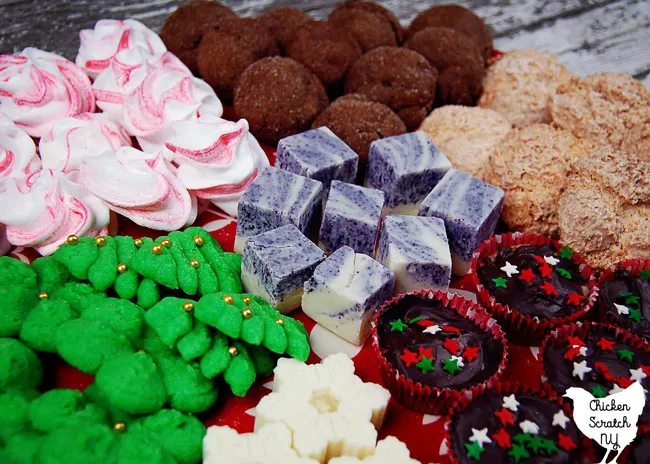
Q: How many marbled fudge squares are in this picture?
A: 8